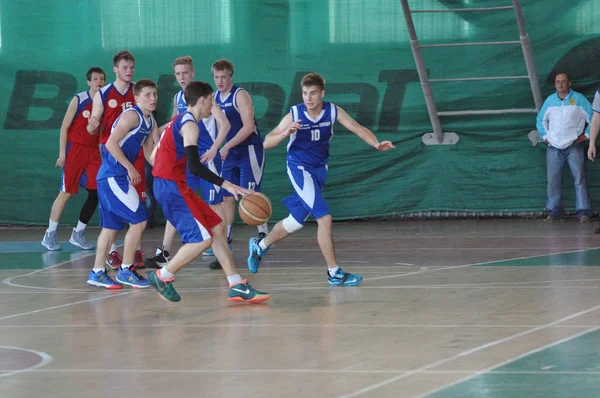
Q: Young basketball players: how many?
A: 7